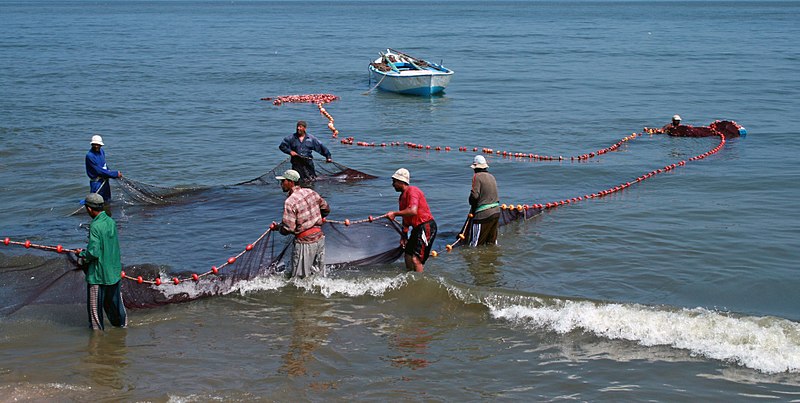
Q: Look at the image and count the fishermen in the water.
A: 7